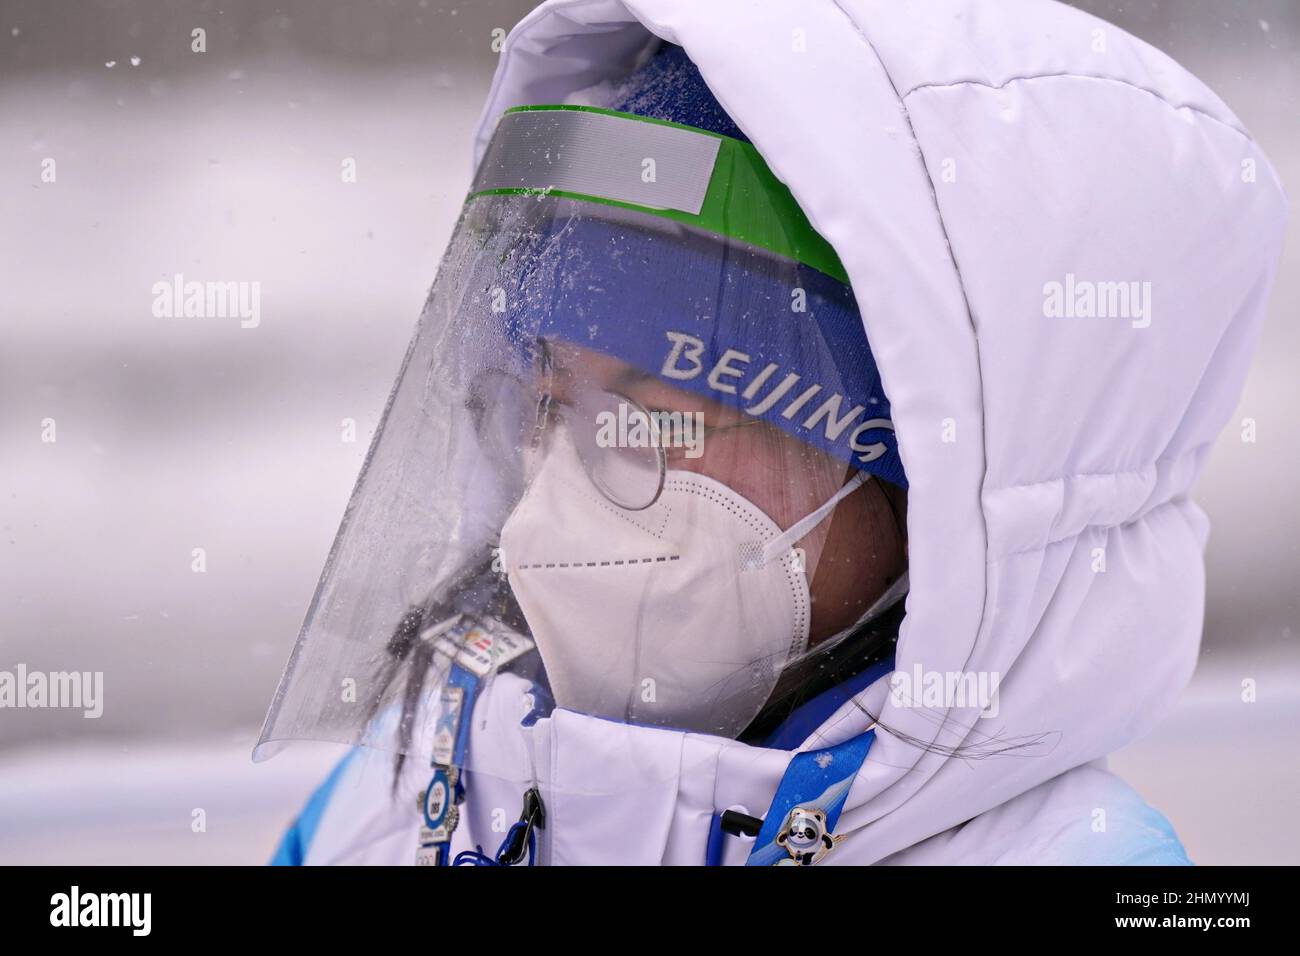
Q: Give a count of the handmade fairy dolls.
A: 0